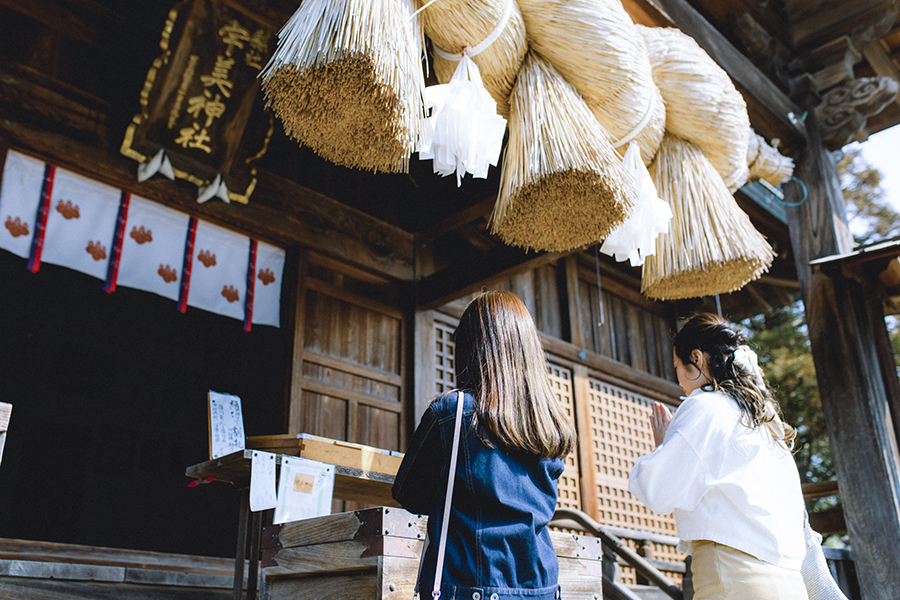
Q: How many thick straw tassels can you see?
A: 3